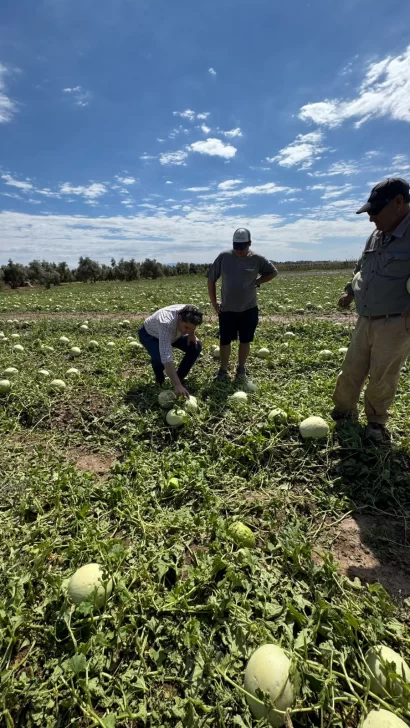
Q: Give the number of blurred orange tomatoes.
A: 0